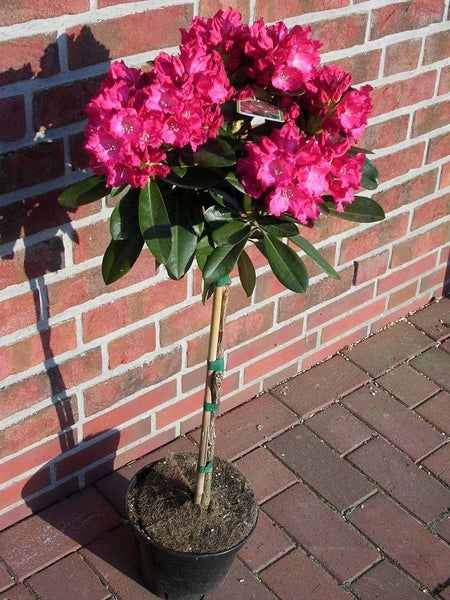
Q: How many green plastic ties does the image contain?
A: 4